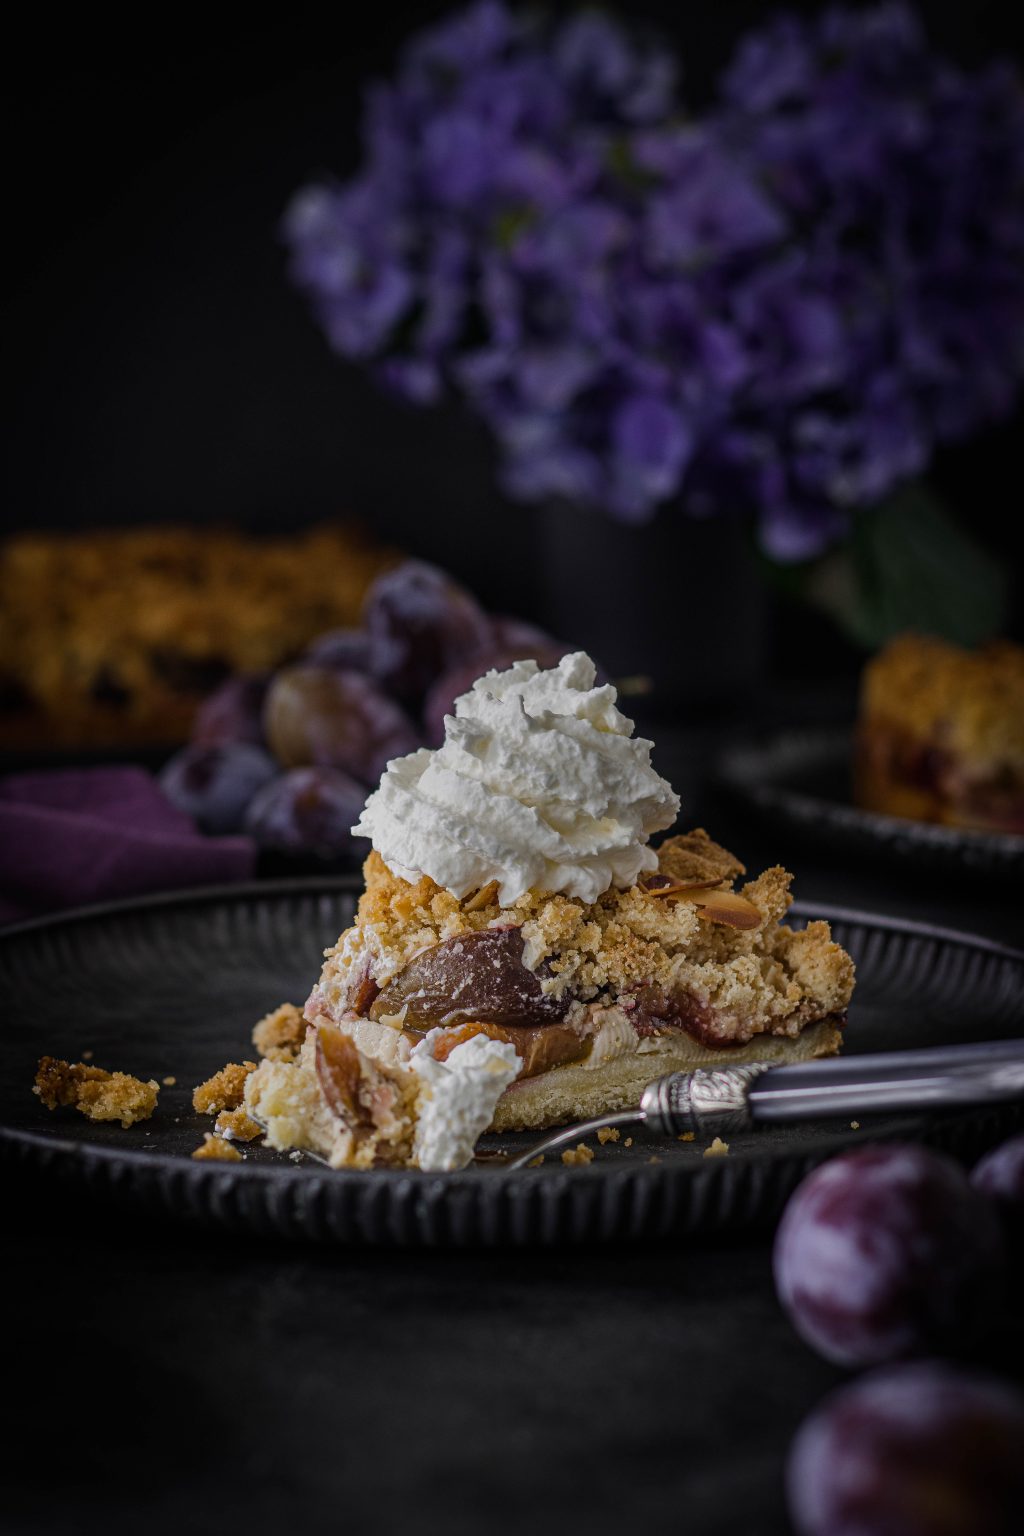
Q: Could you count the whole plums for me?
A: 11